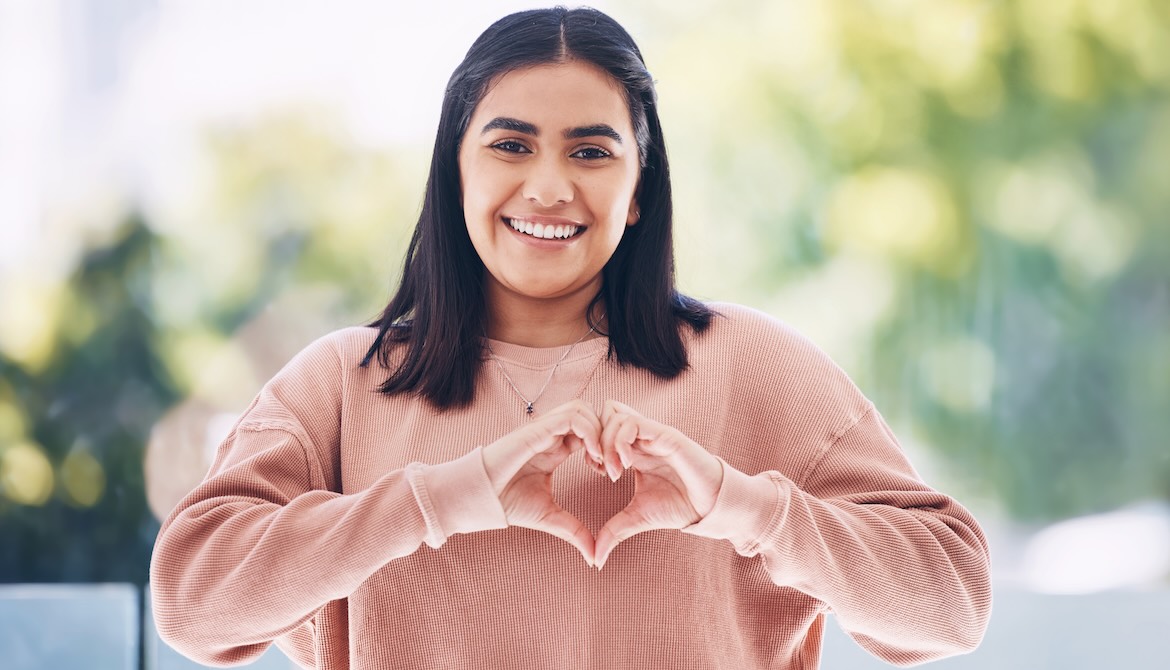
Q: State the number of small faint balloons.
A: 0